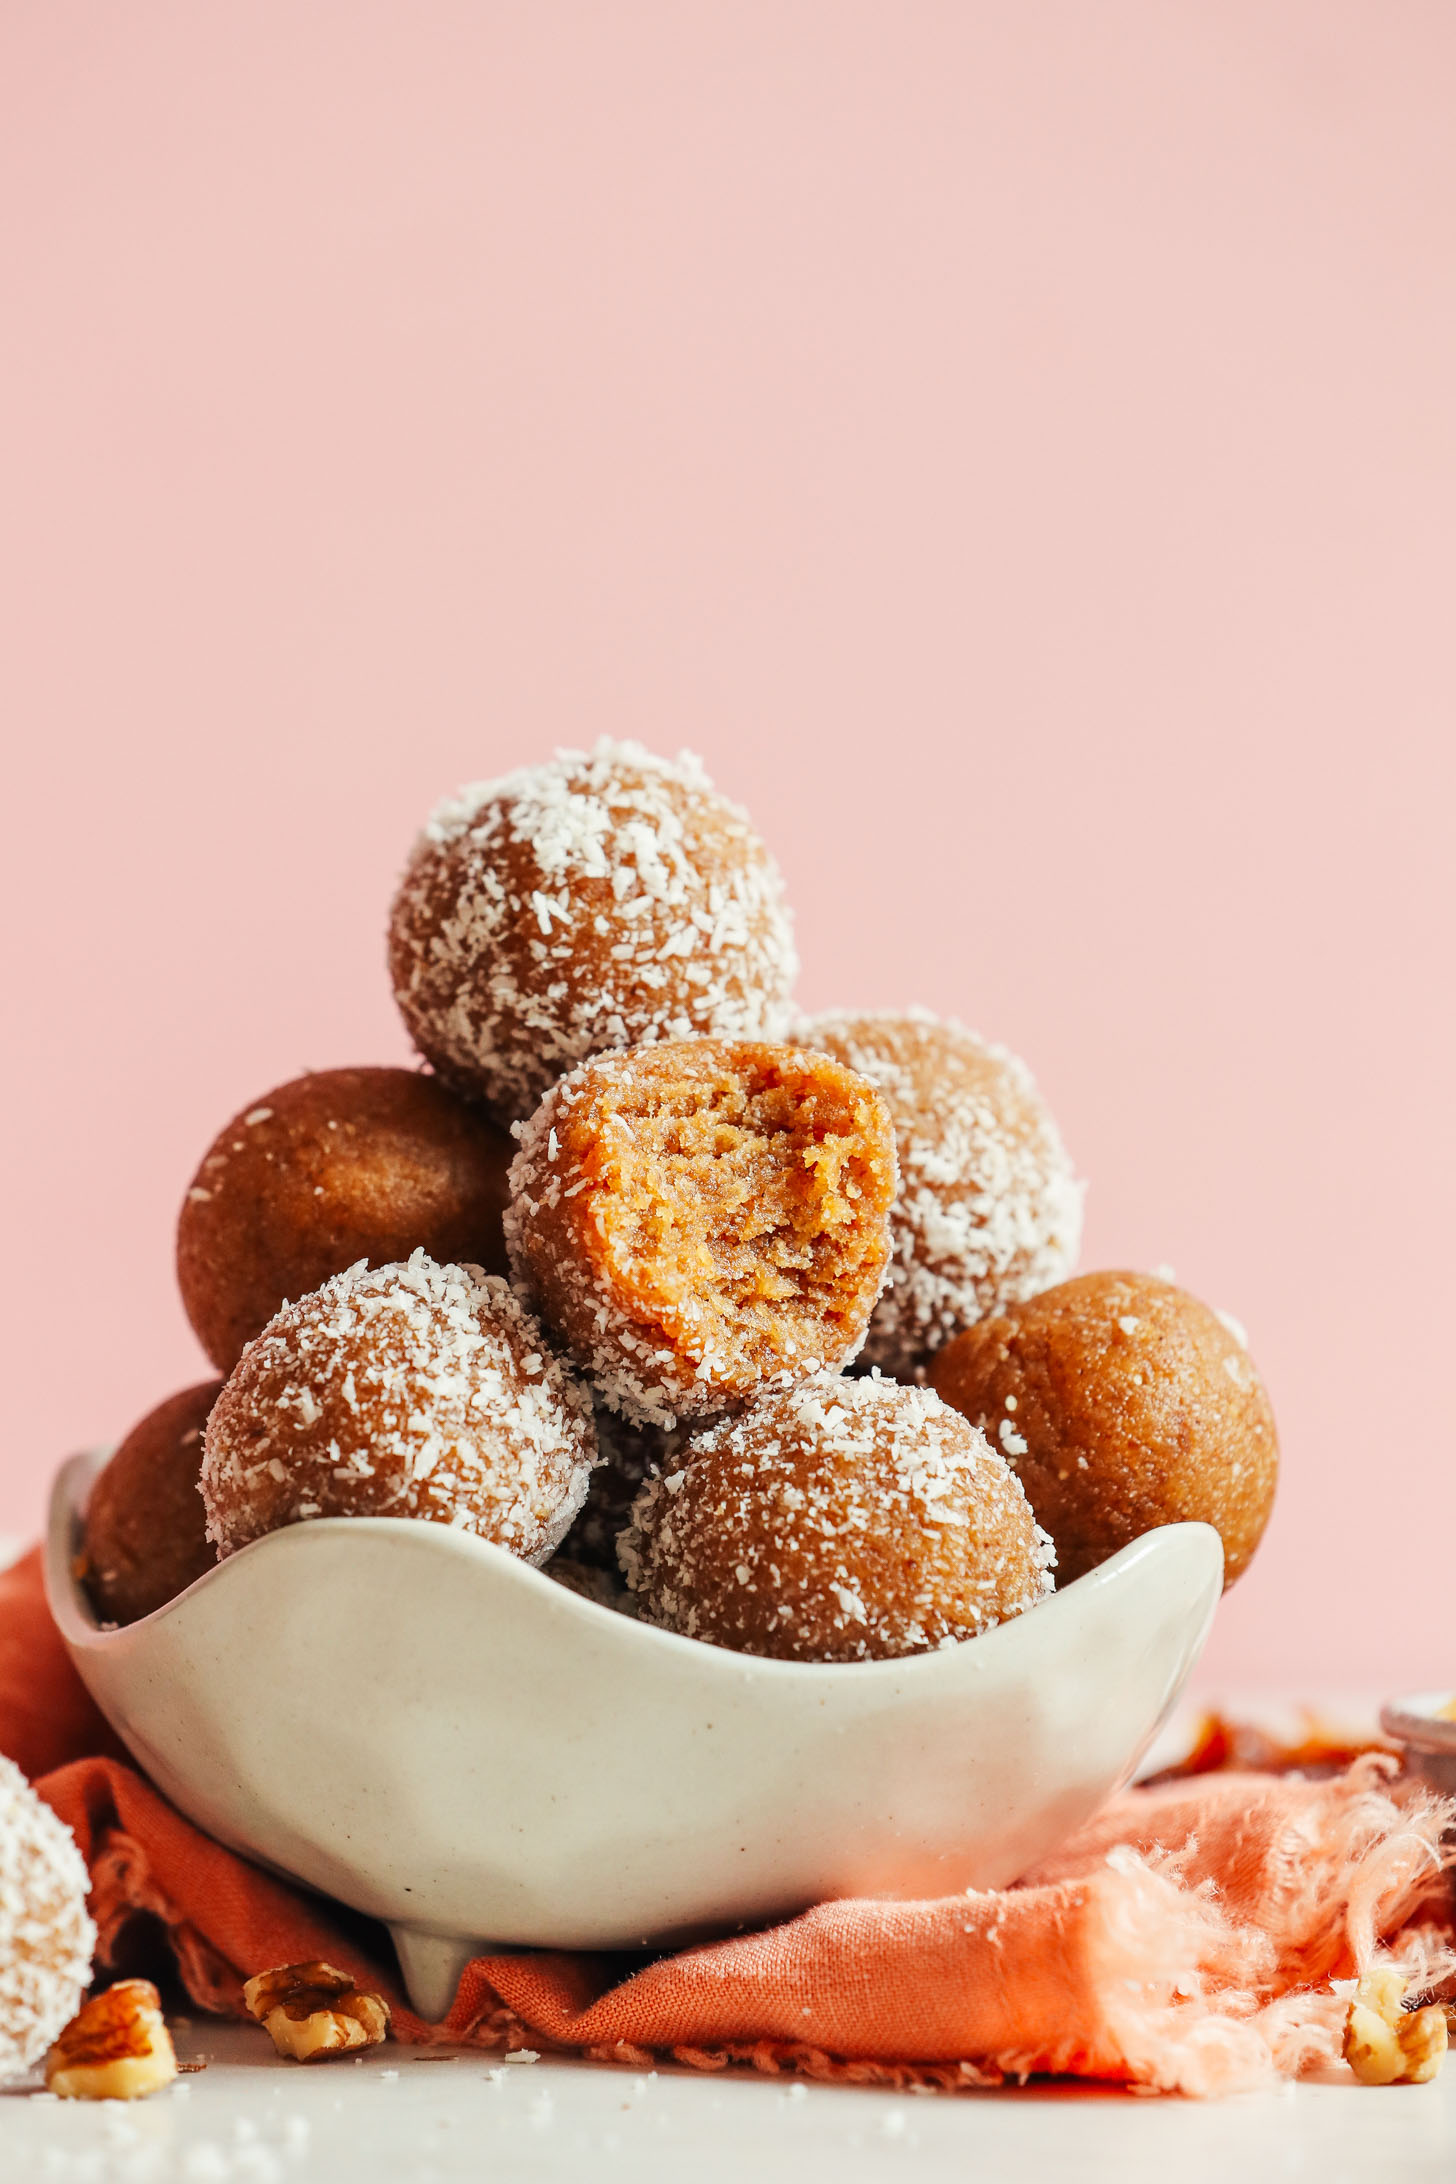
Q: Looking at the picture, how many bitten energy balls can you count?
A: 1